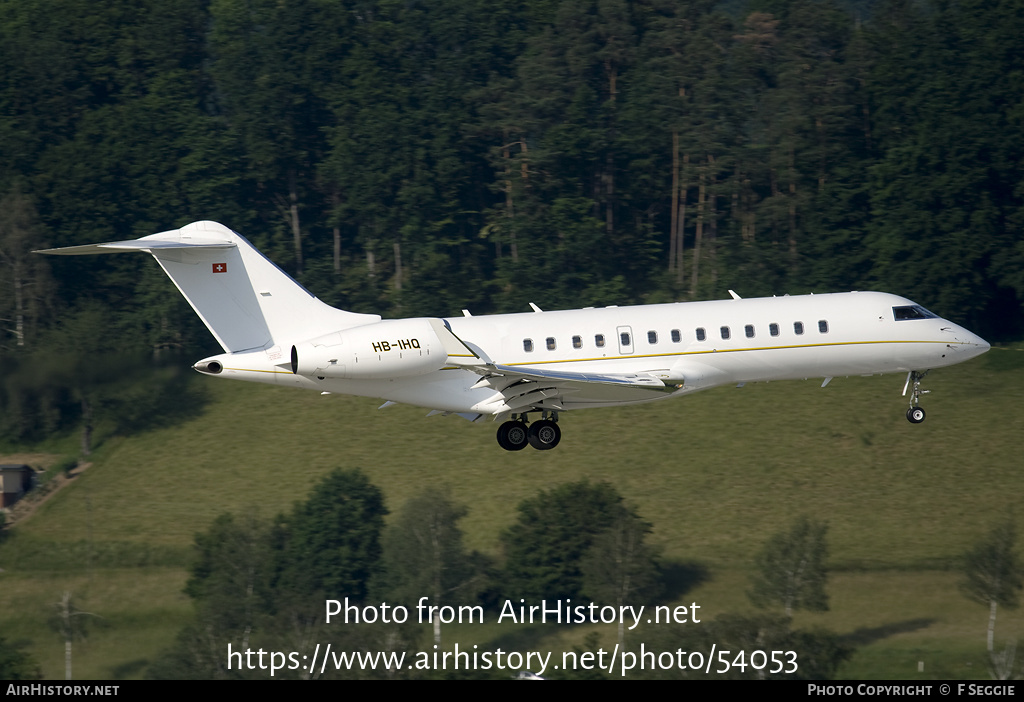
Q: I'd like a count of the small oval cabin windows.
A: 13